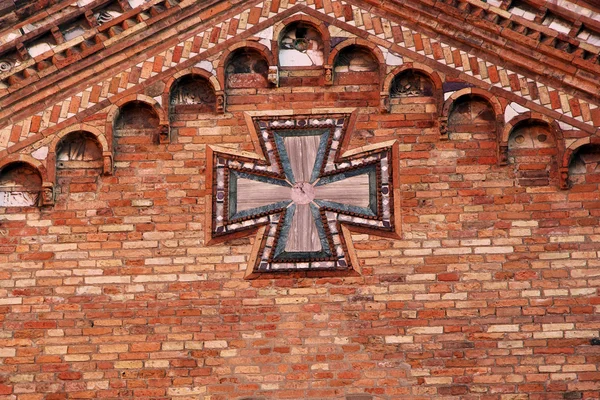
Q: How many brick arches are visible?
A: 11